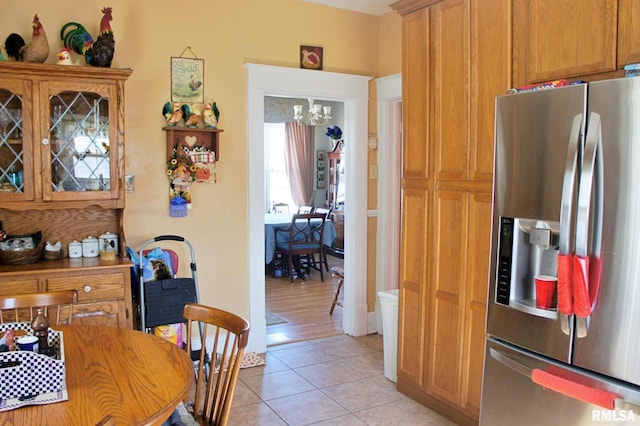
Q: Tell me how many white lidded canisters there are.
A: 3